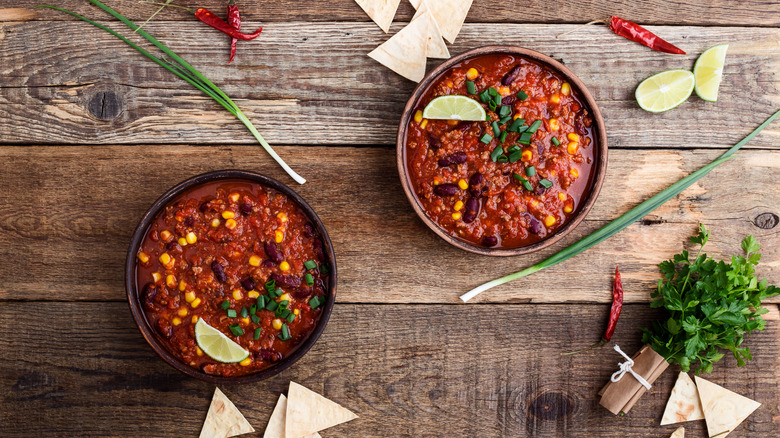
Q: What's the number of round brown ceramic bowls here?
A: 2